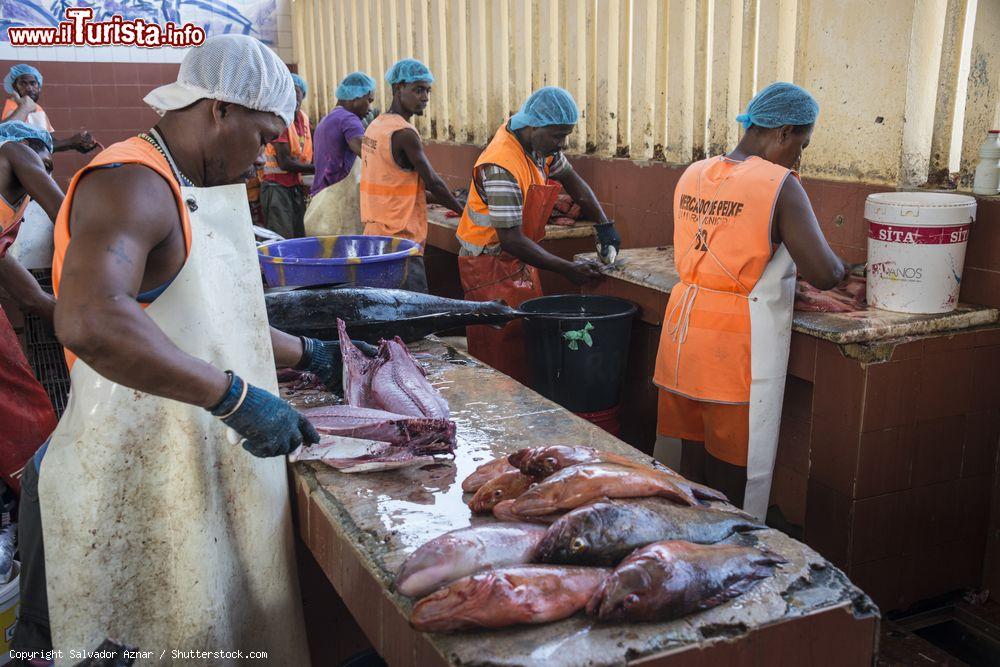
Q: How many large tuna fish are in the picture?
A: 1